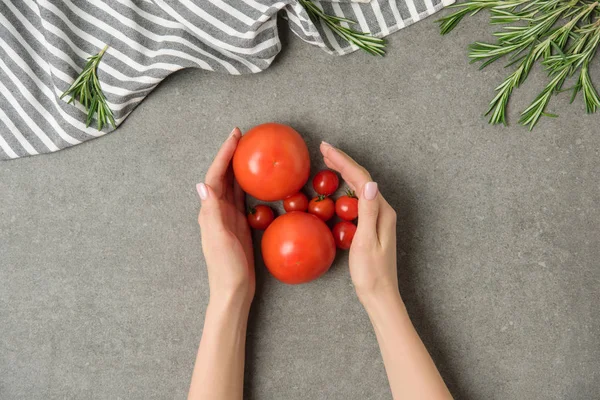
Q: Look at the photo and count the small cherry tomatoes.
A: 6